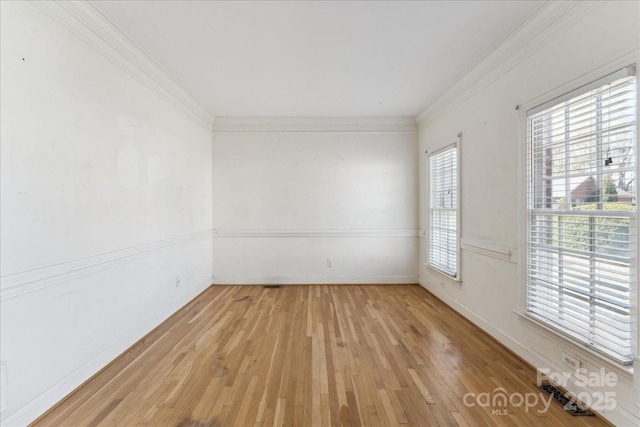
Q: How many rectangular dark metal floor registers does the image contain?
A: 2